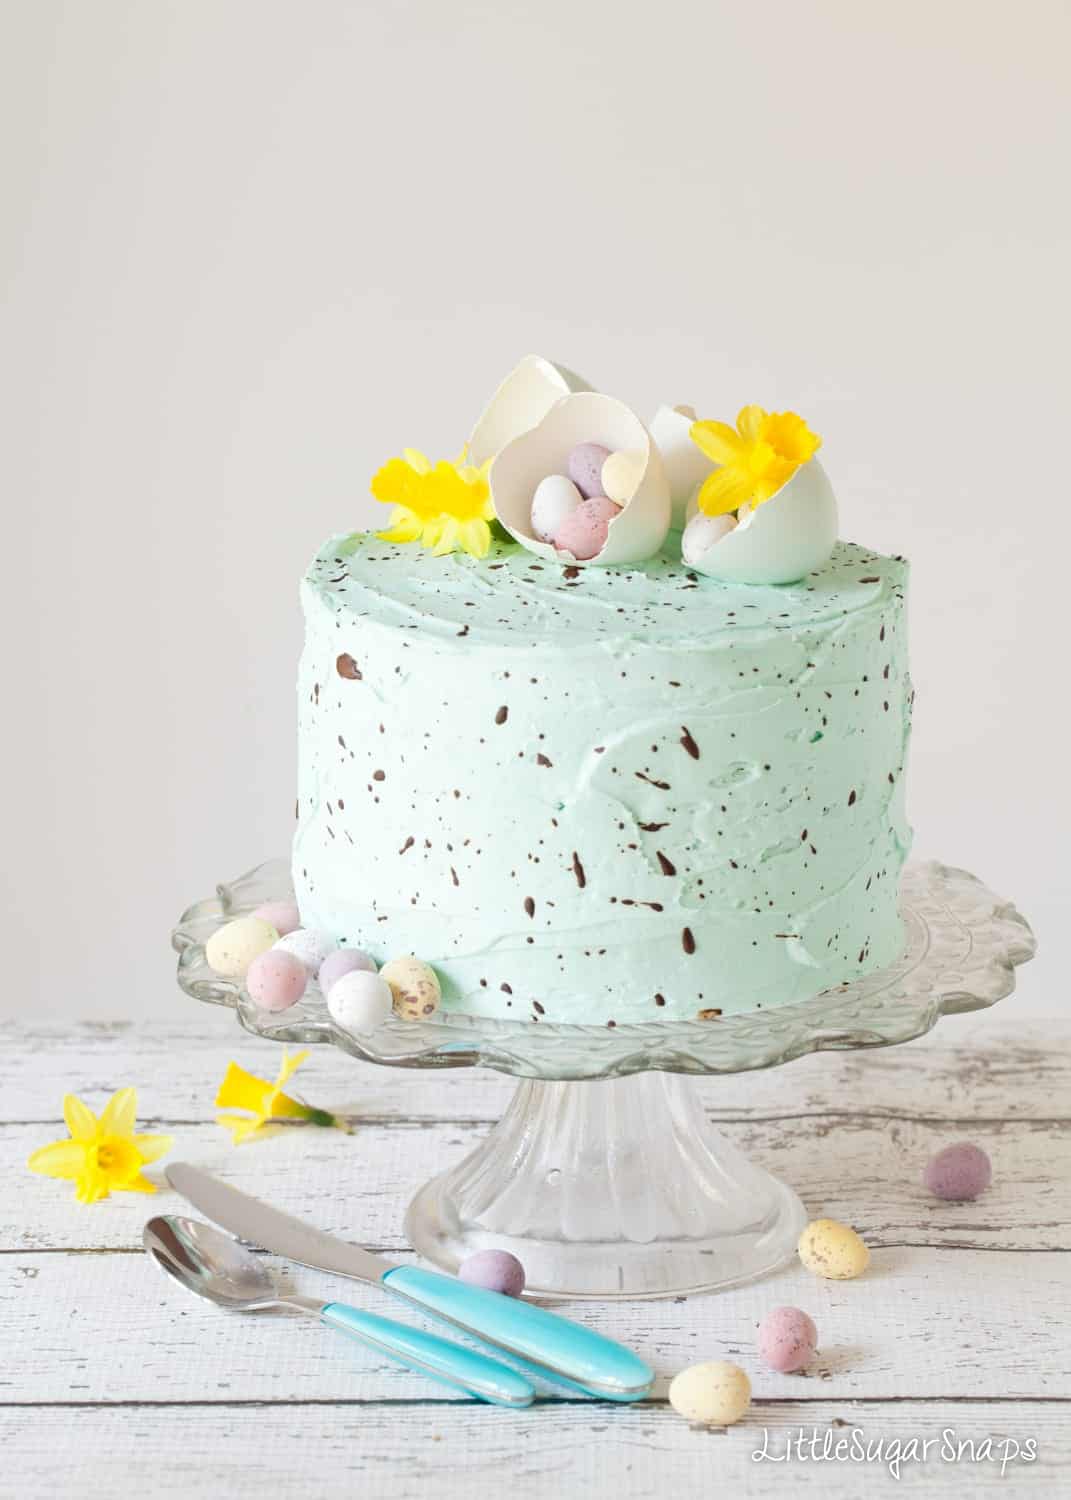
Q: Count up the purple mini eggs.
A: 4